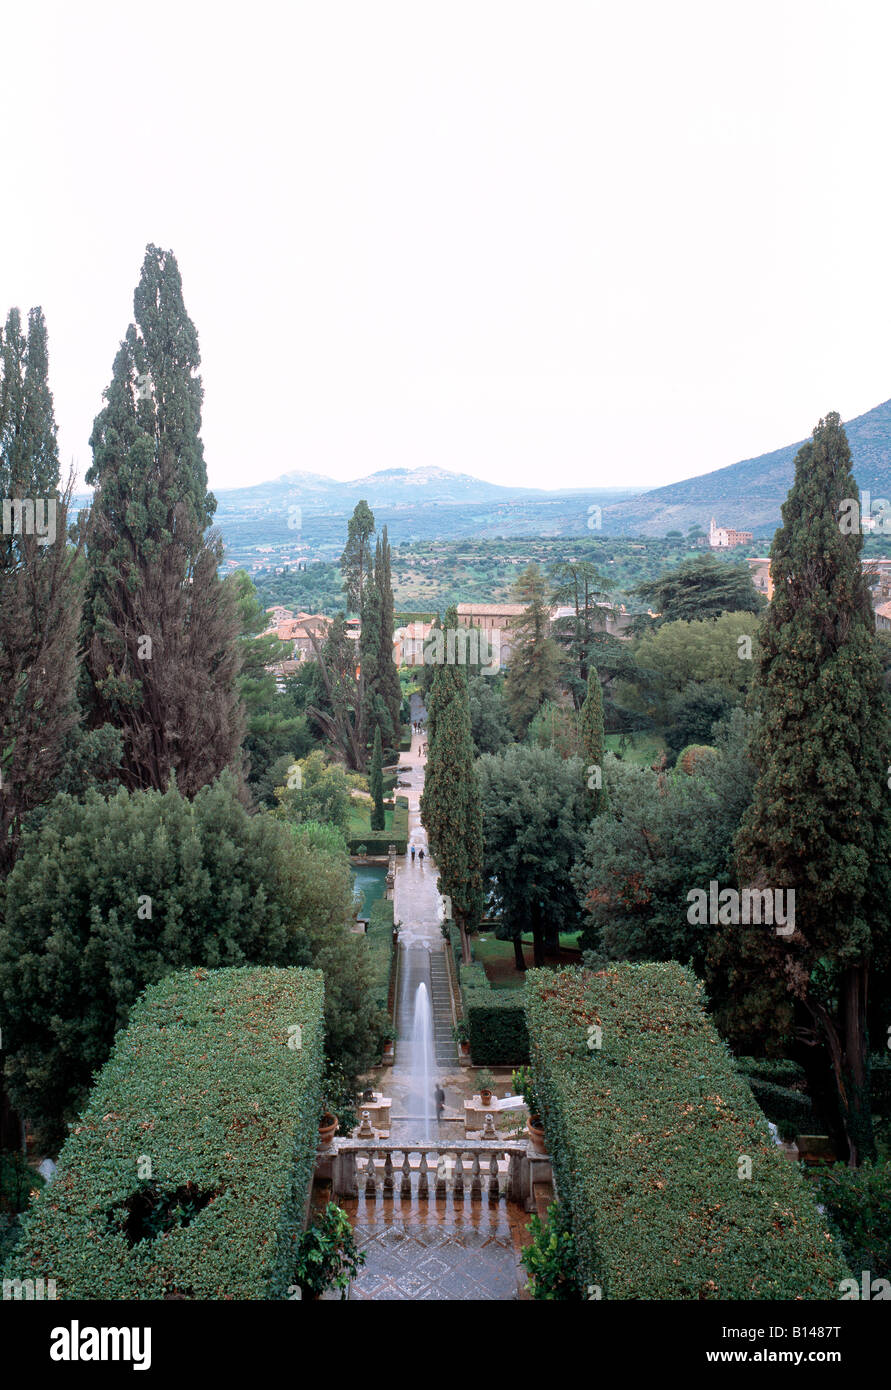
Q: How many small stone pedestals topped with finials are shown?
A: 2